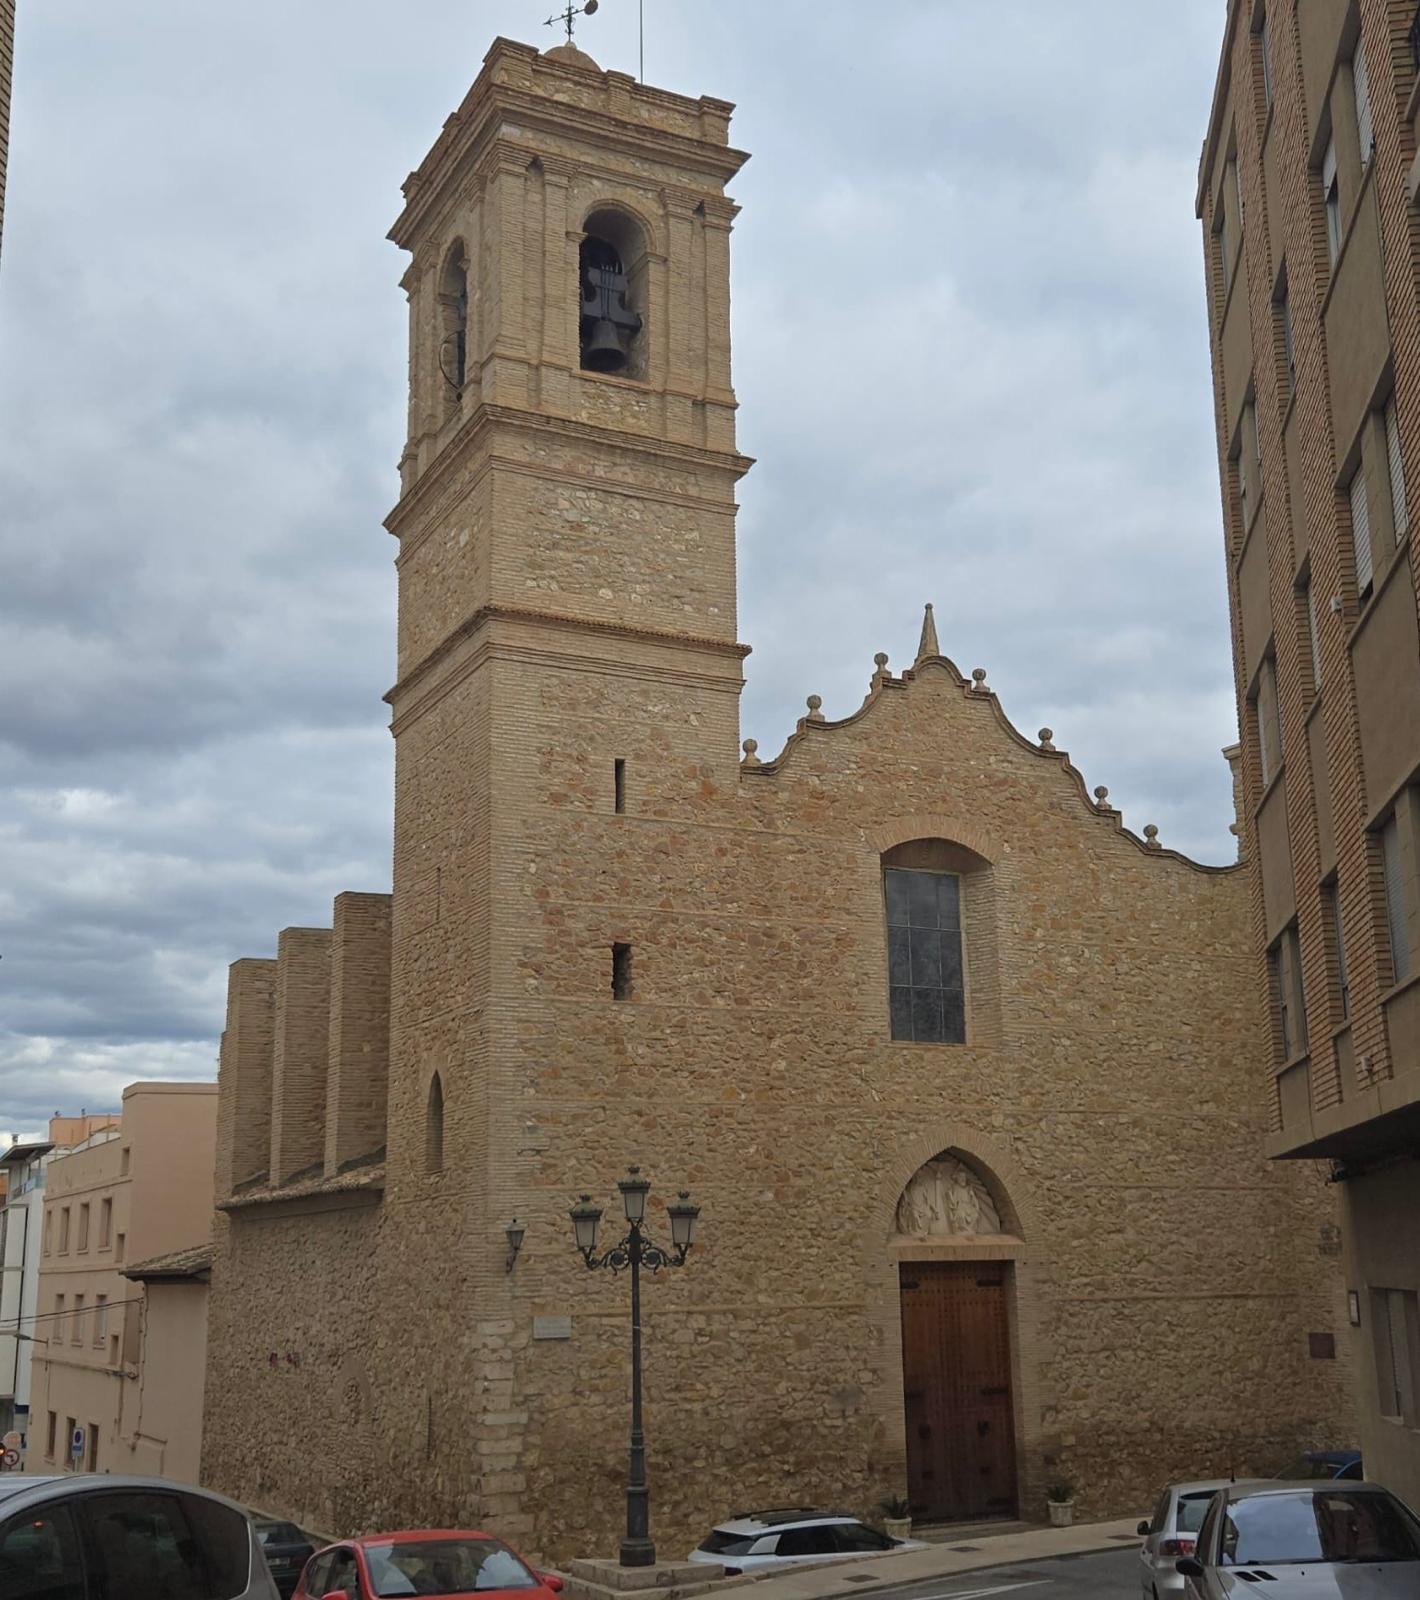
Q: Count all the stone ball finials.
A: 7